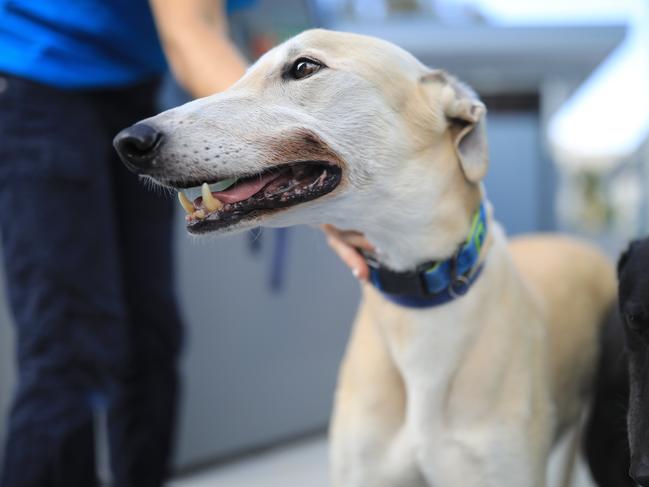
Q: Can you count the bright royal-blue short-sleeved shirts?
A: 1